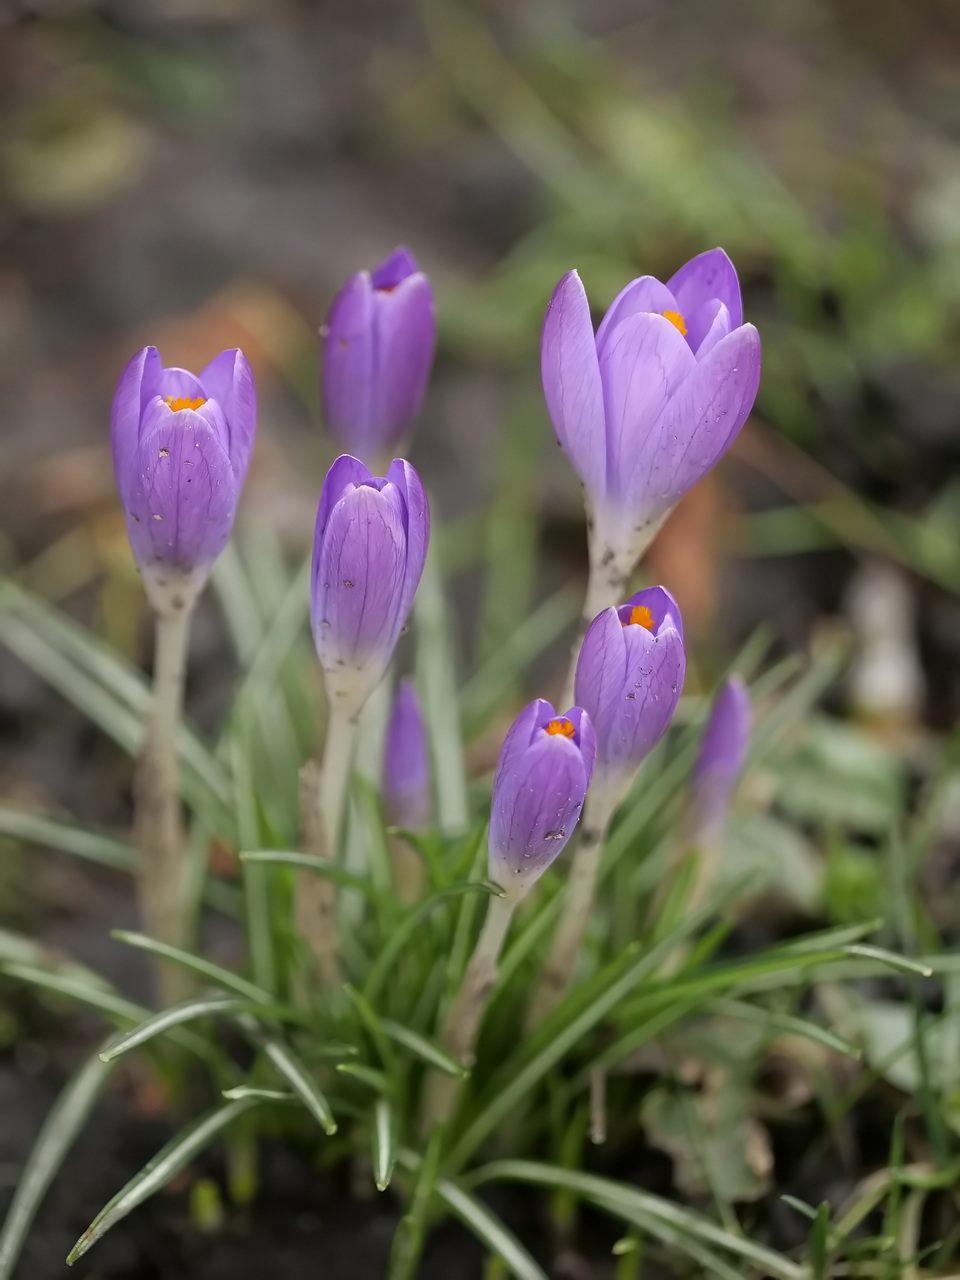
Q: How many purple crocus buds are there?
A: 8